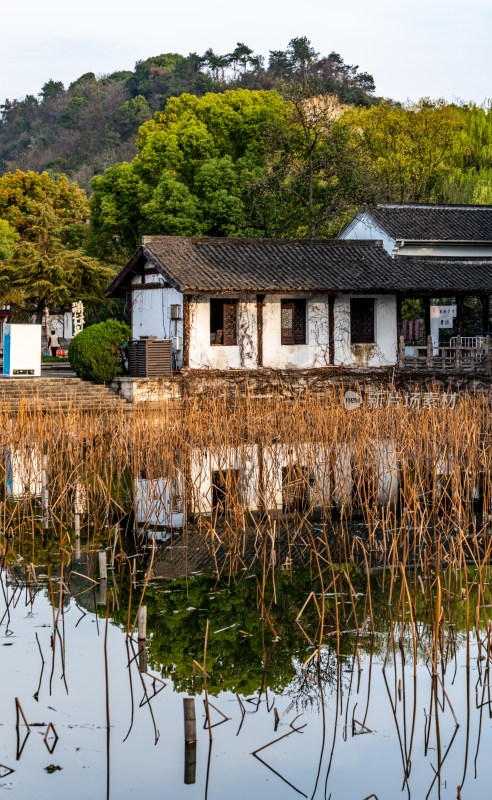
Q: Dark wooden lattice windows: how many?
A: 3